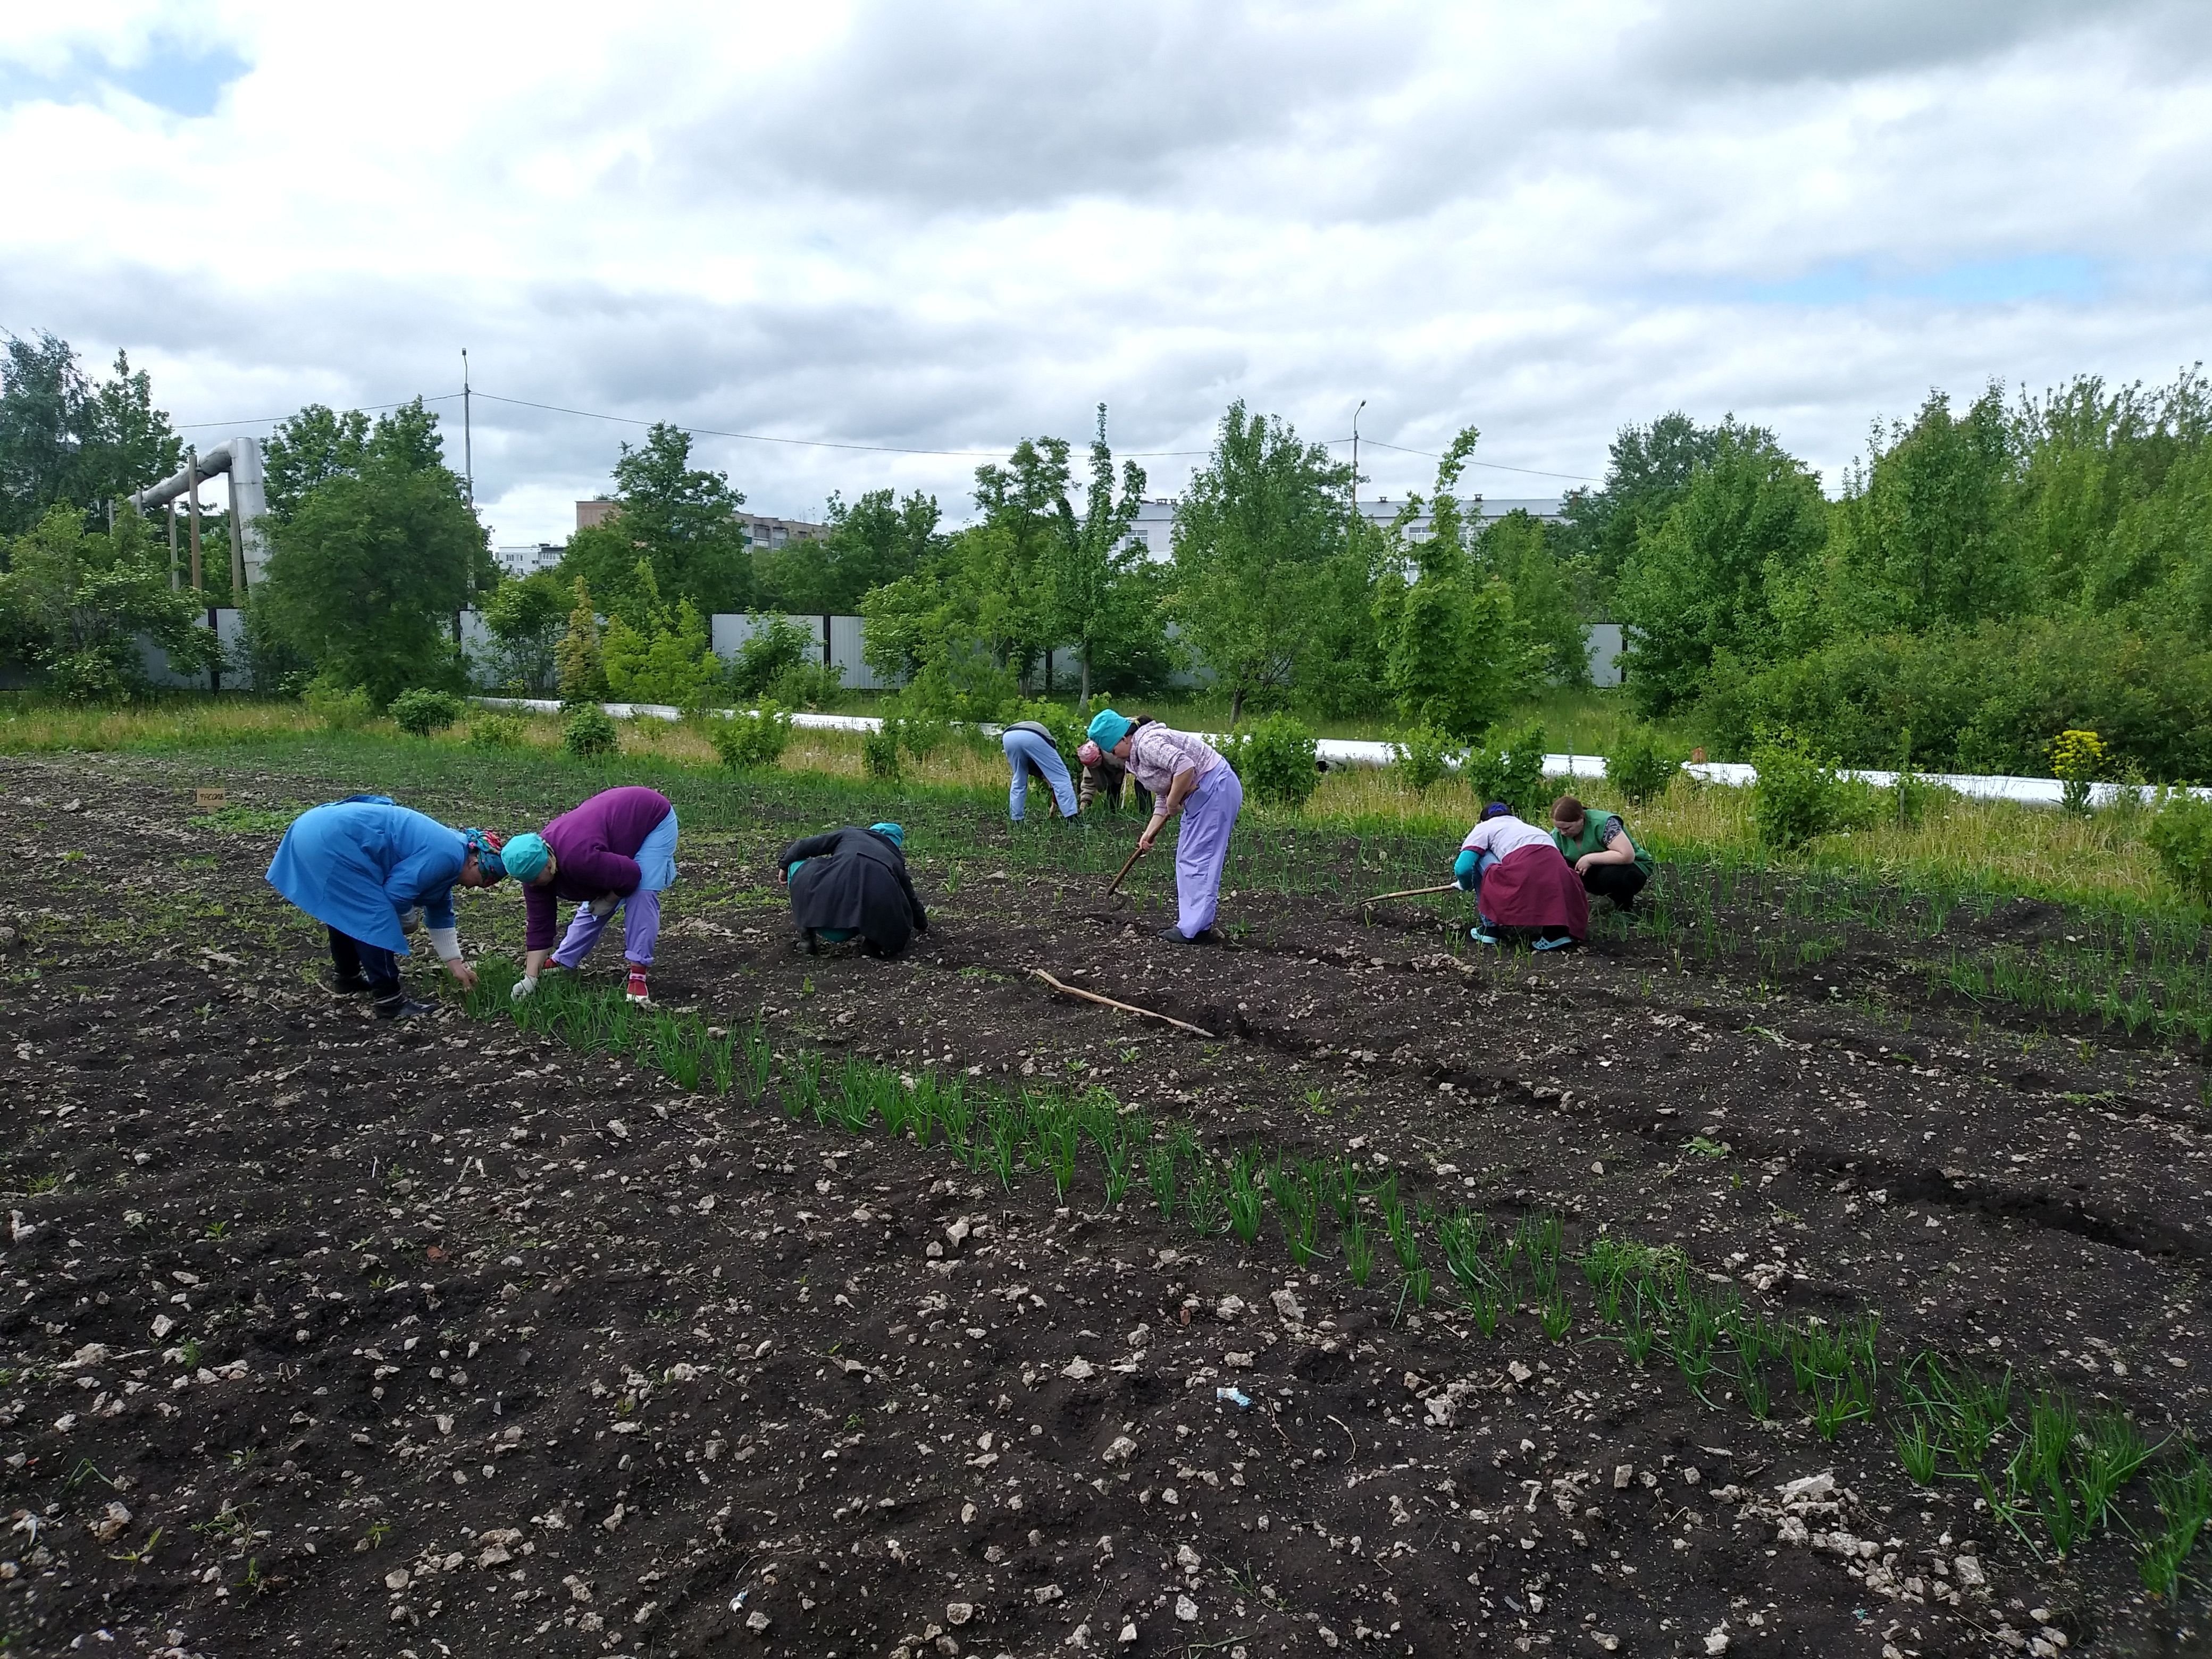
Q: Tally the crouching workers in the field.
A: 3